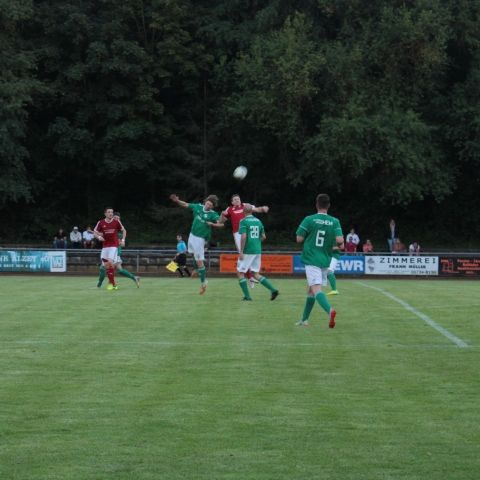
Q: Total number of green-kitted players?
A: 5